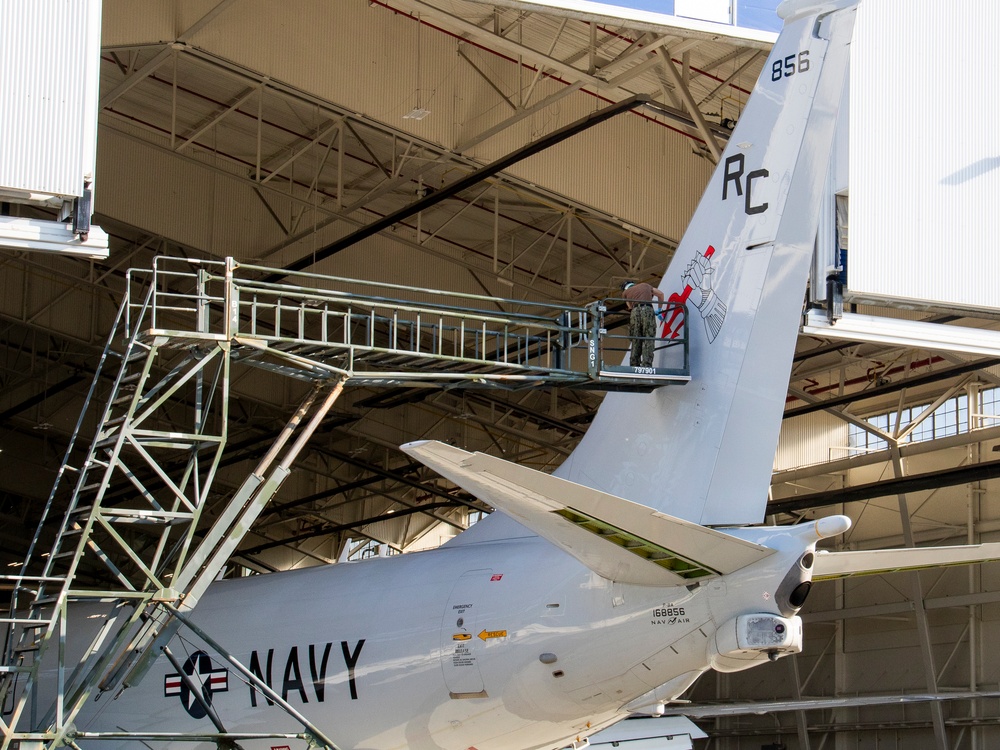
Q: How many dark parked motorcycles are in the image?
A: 0